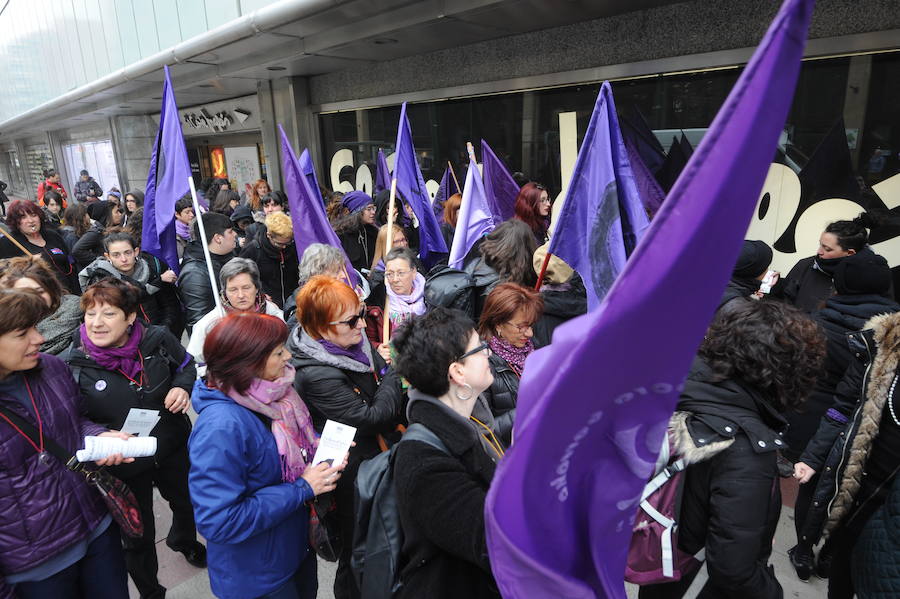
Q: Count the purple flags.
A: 11